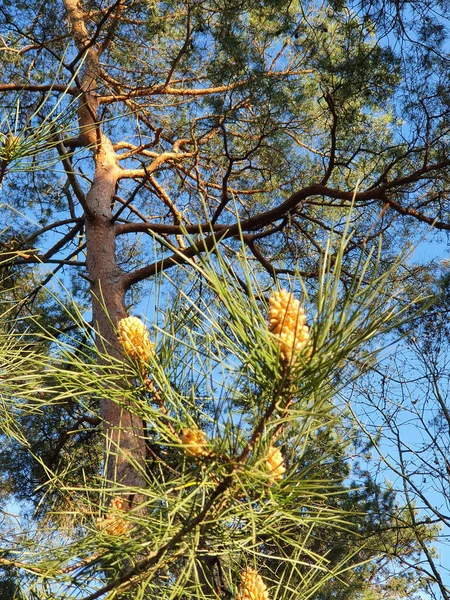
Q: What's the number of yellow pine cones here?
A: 6